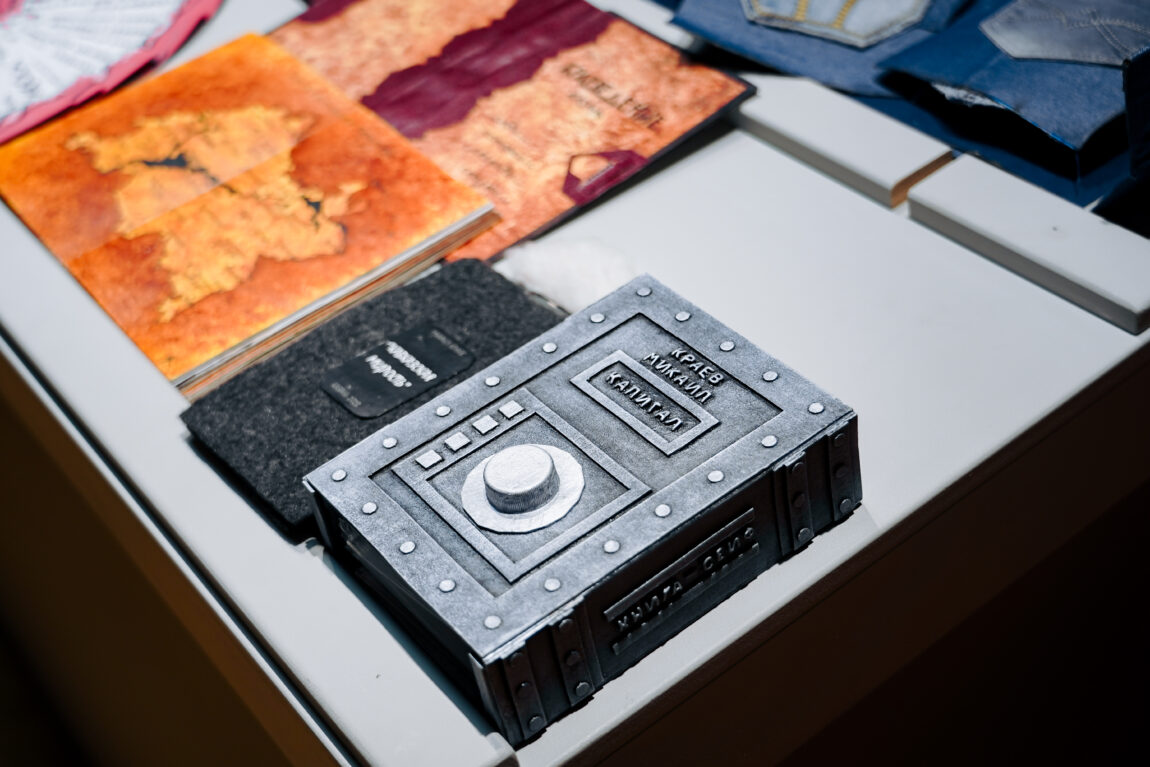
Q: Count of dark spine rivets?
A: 12